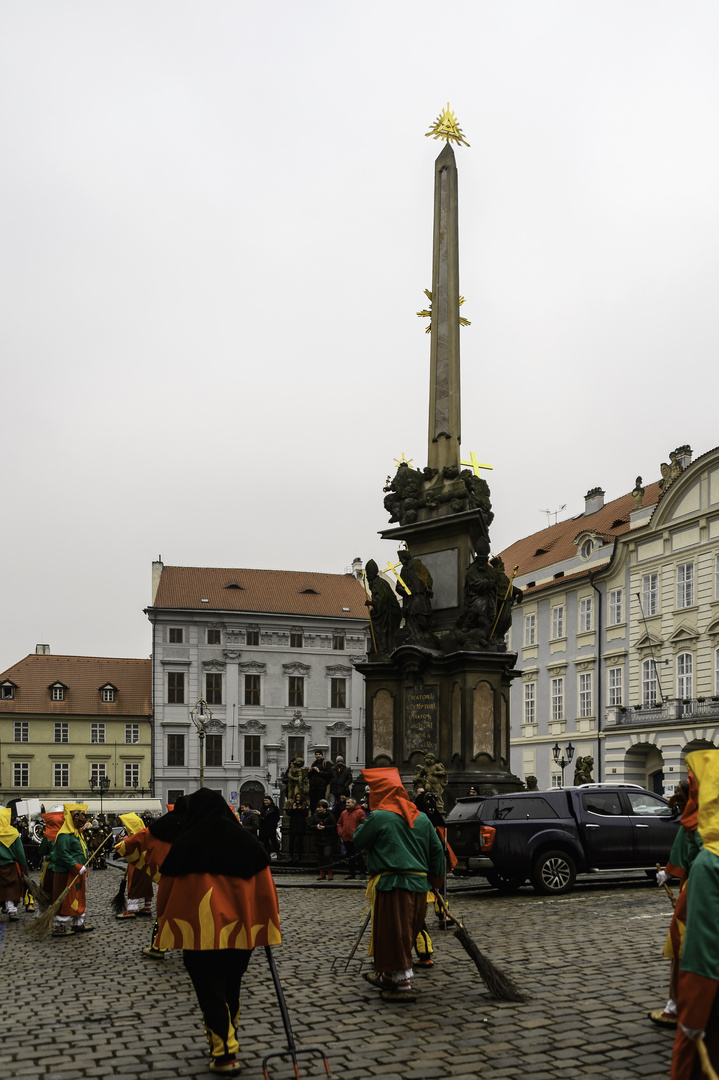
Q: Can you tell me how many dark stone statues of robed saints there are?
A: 4